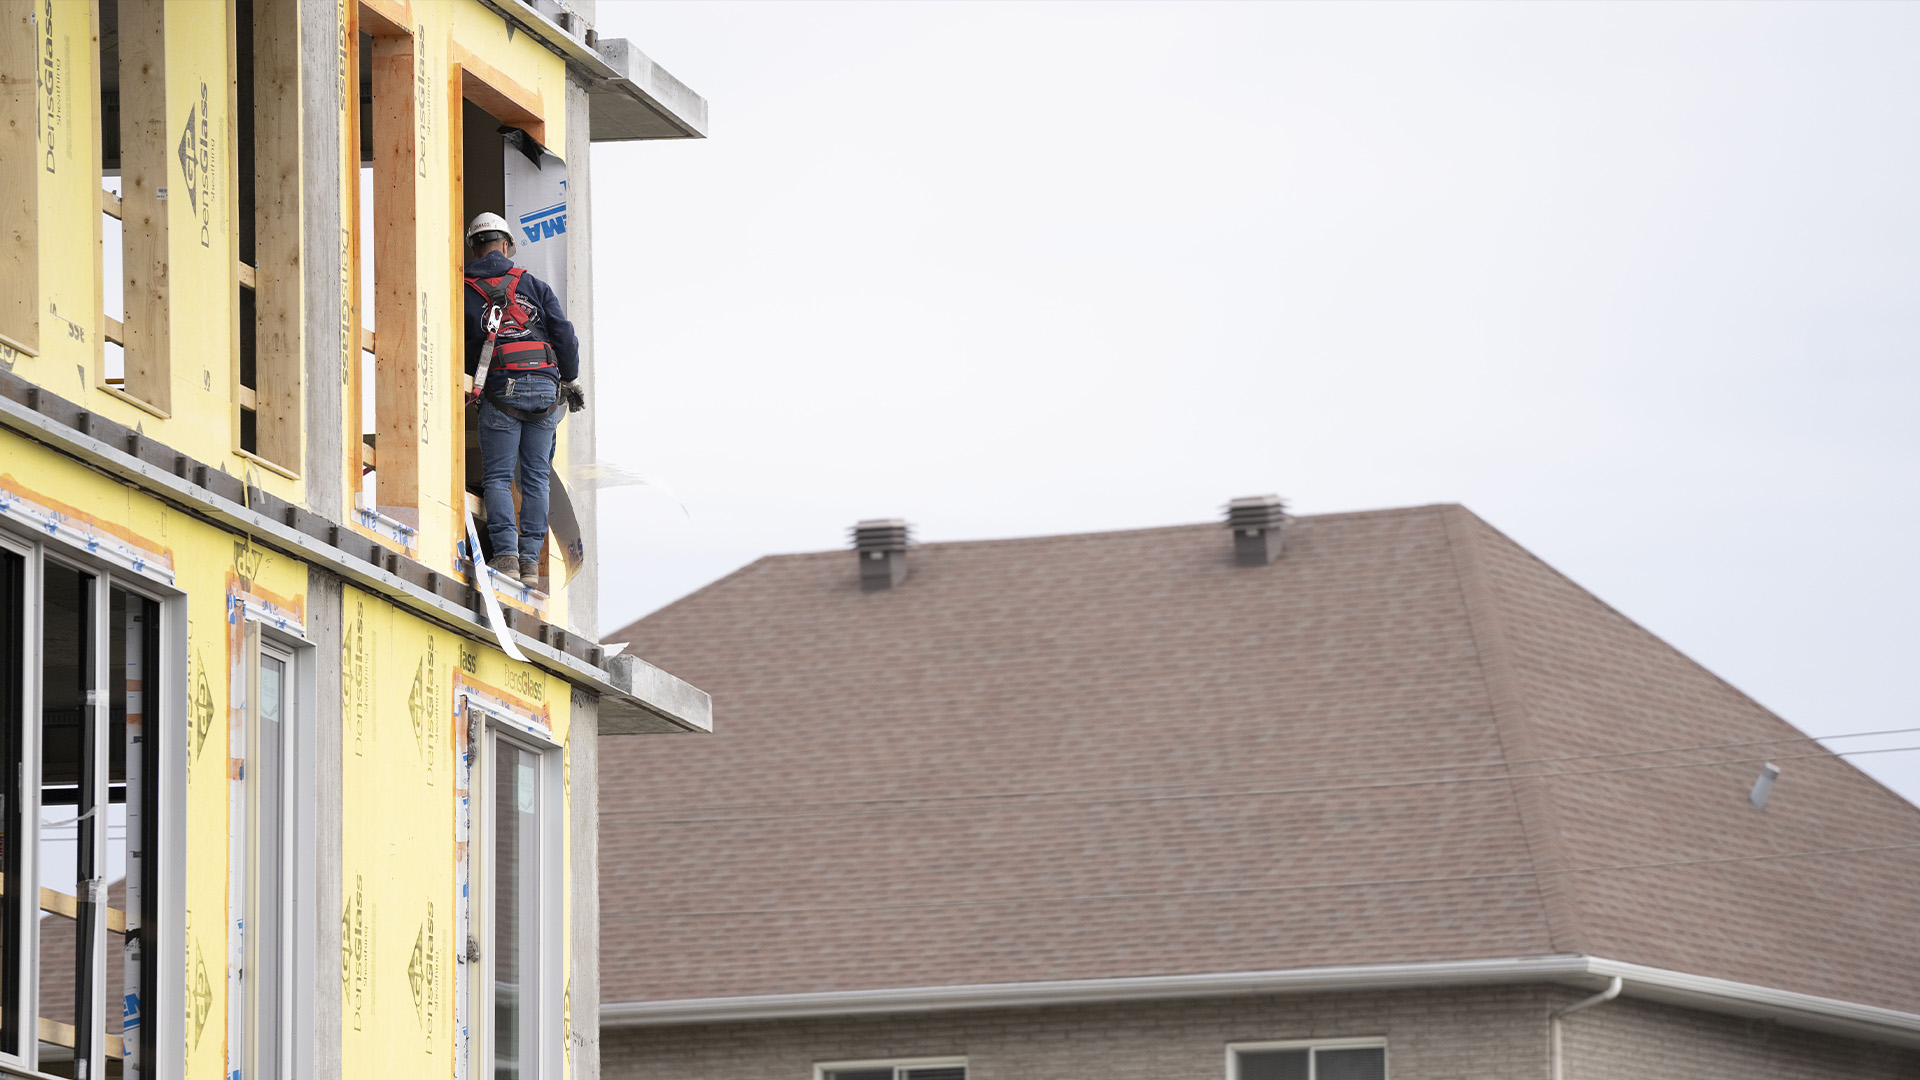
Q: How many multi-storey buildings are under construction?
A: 1